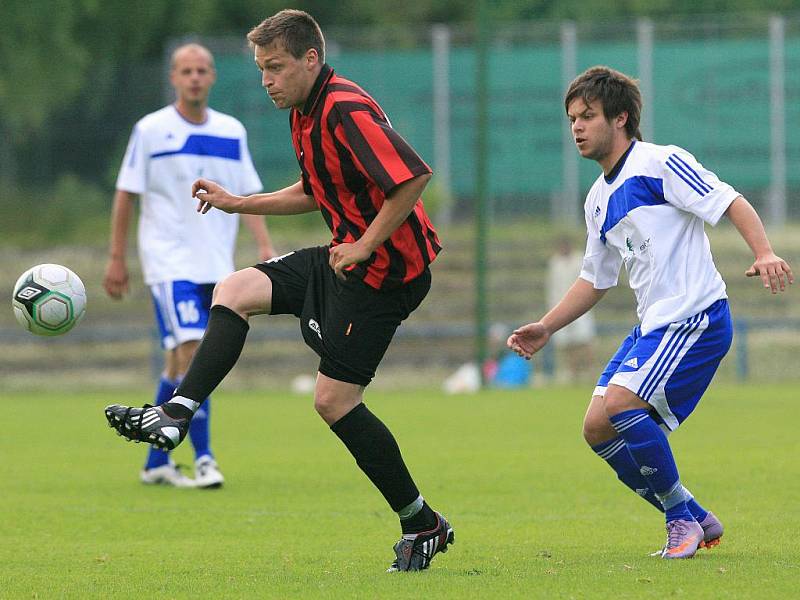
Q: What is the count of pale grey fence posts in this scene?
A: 4